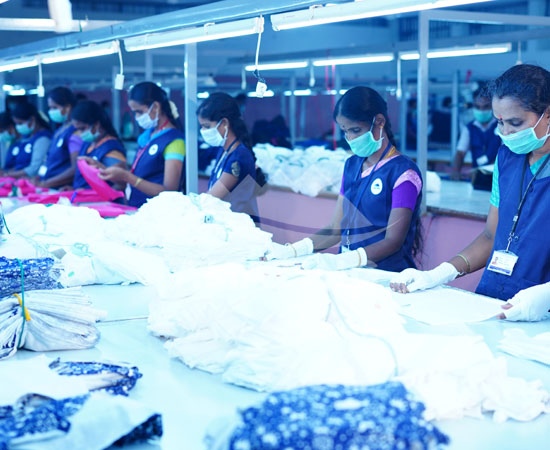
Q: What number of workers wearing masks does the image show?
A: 9